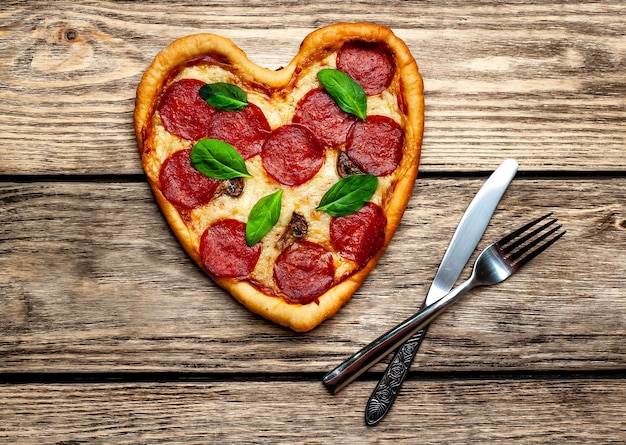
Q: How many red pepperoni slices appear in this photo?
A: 10